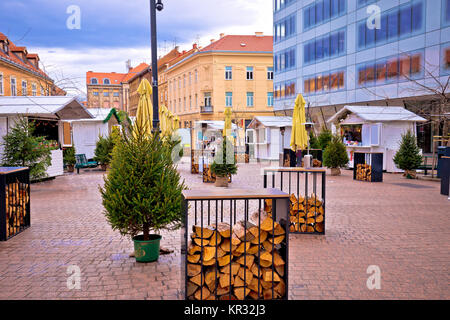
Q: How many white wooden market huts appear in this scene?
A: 5